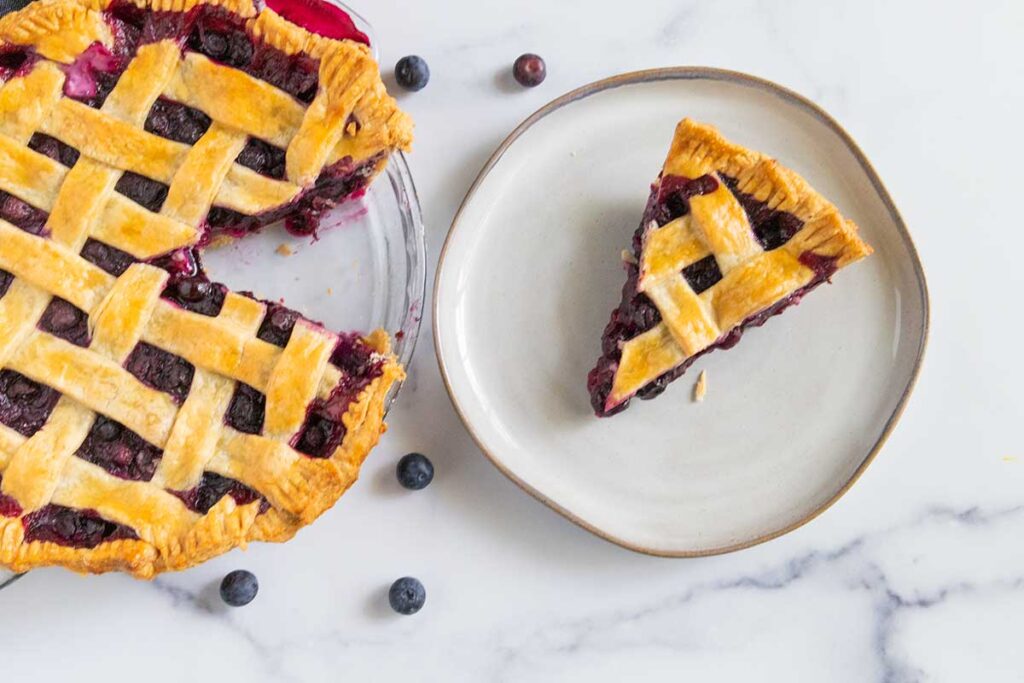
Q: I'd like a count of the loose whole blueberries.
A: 5